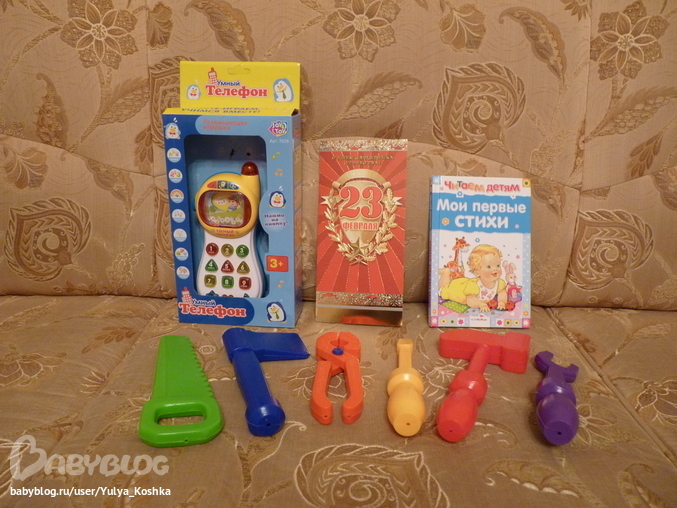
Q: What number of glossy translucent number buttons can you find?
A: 9